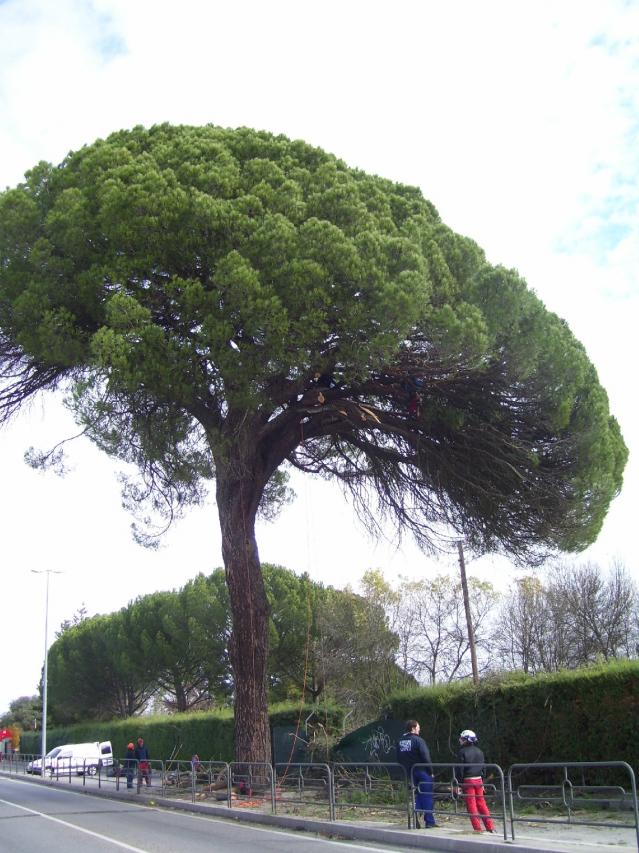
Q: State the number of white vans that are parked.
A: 1